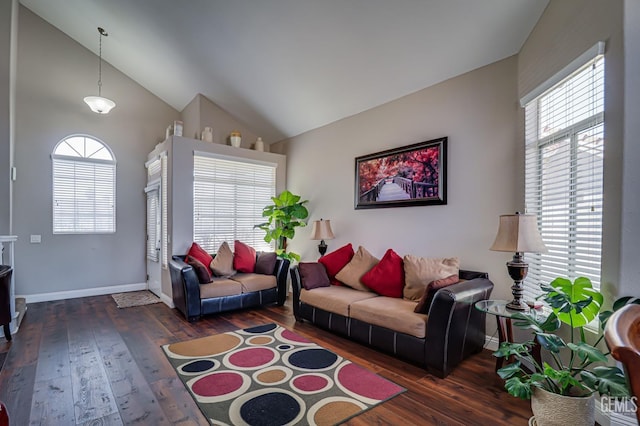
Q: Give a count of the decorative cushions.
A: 11